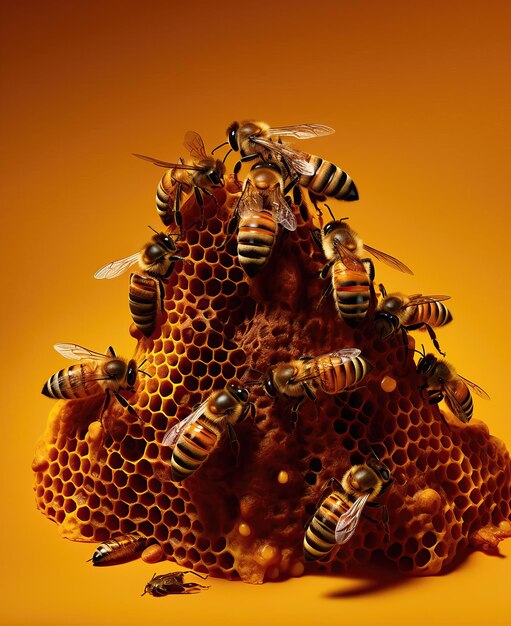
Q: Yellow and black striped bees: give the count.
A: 11